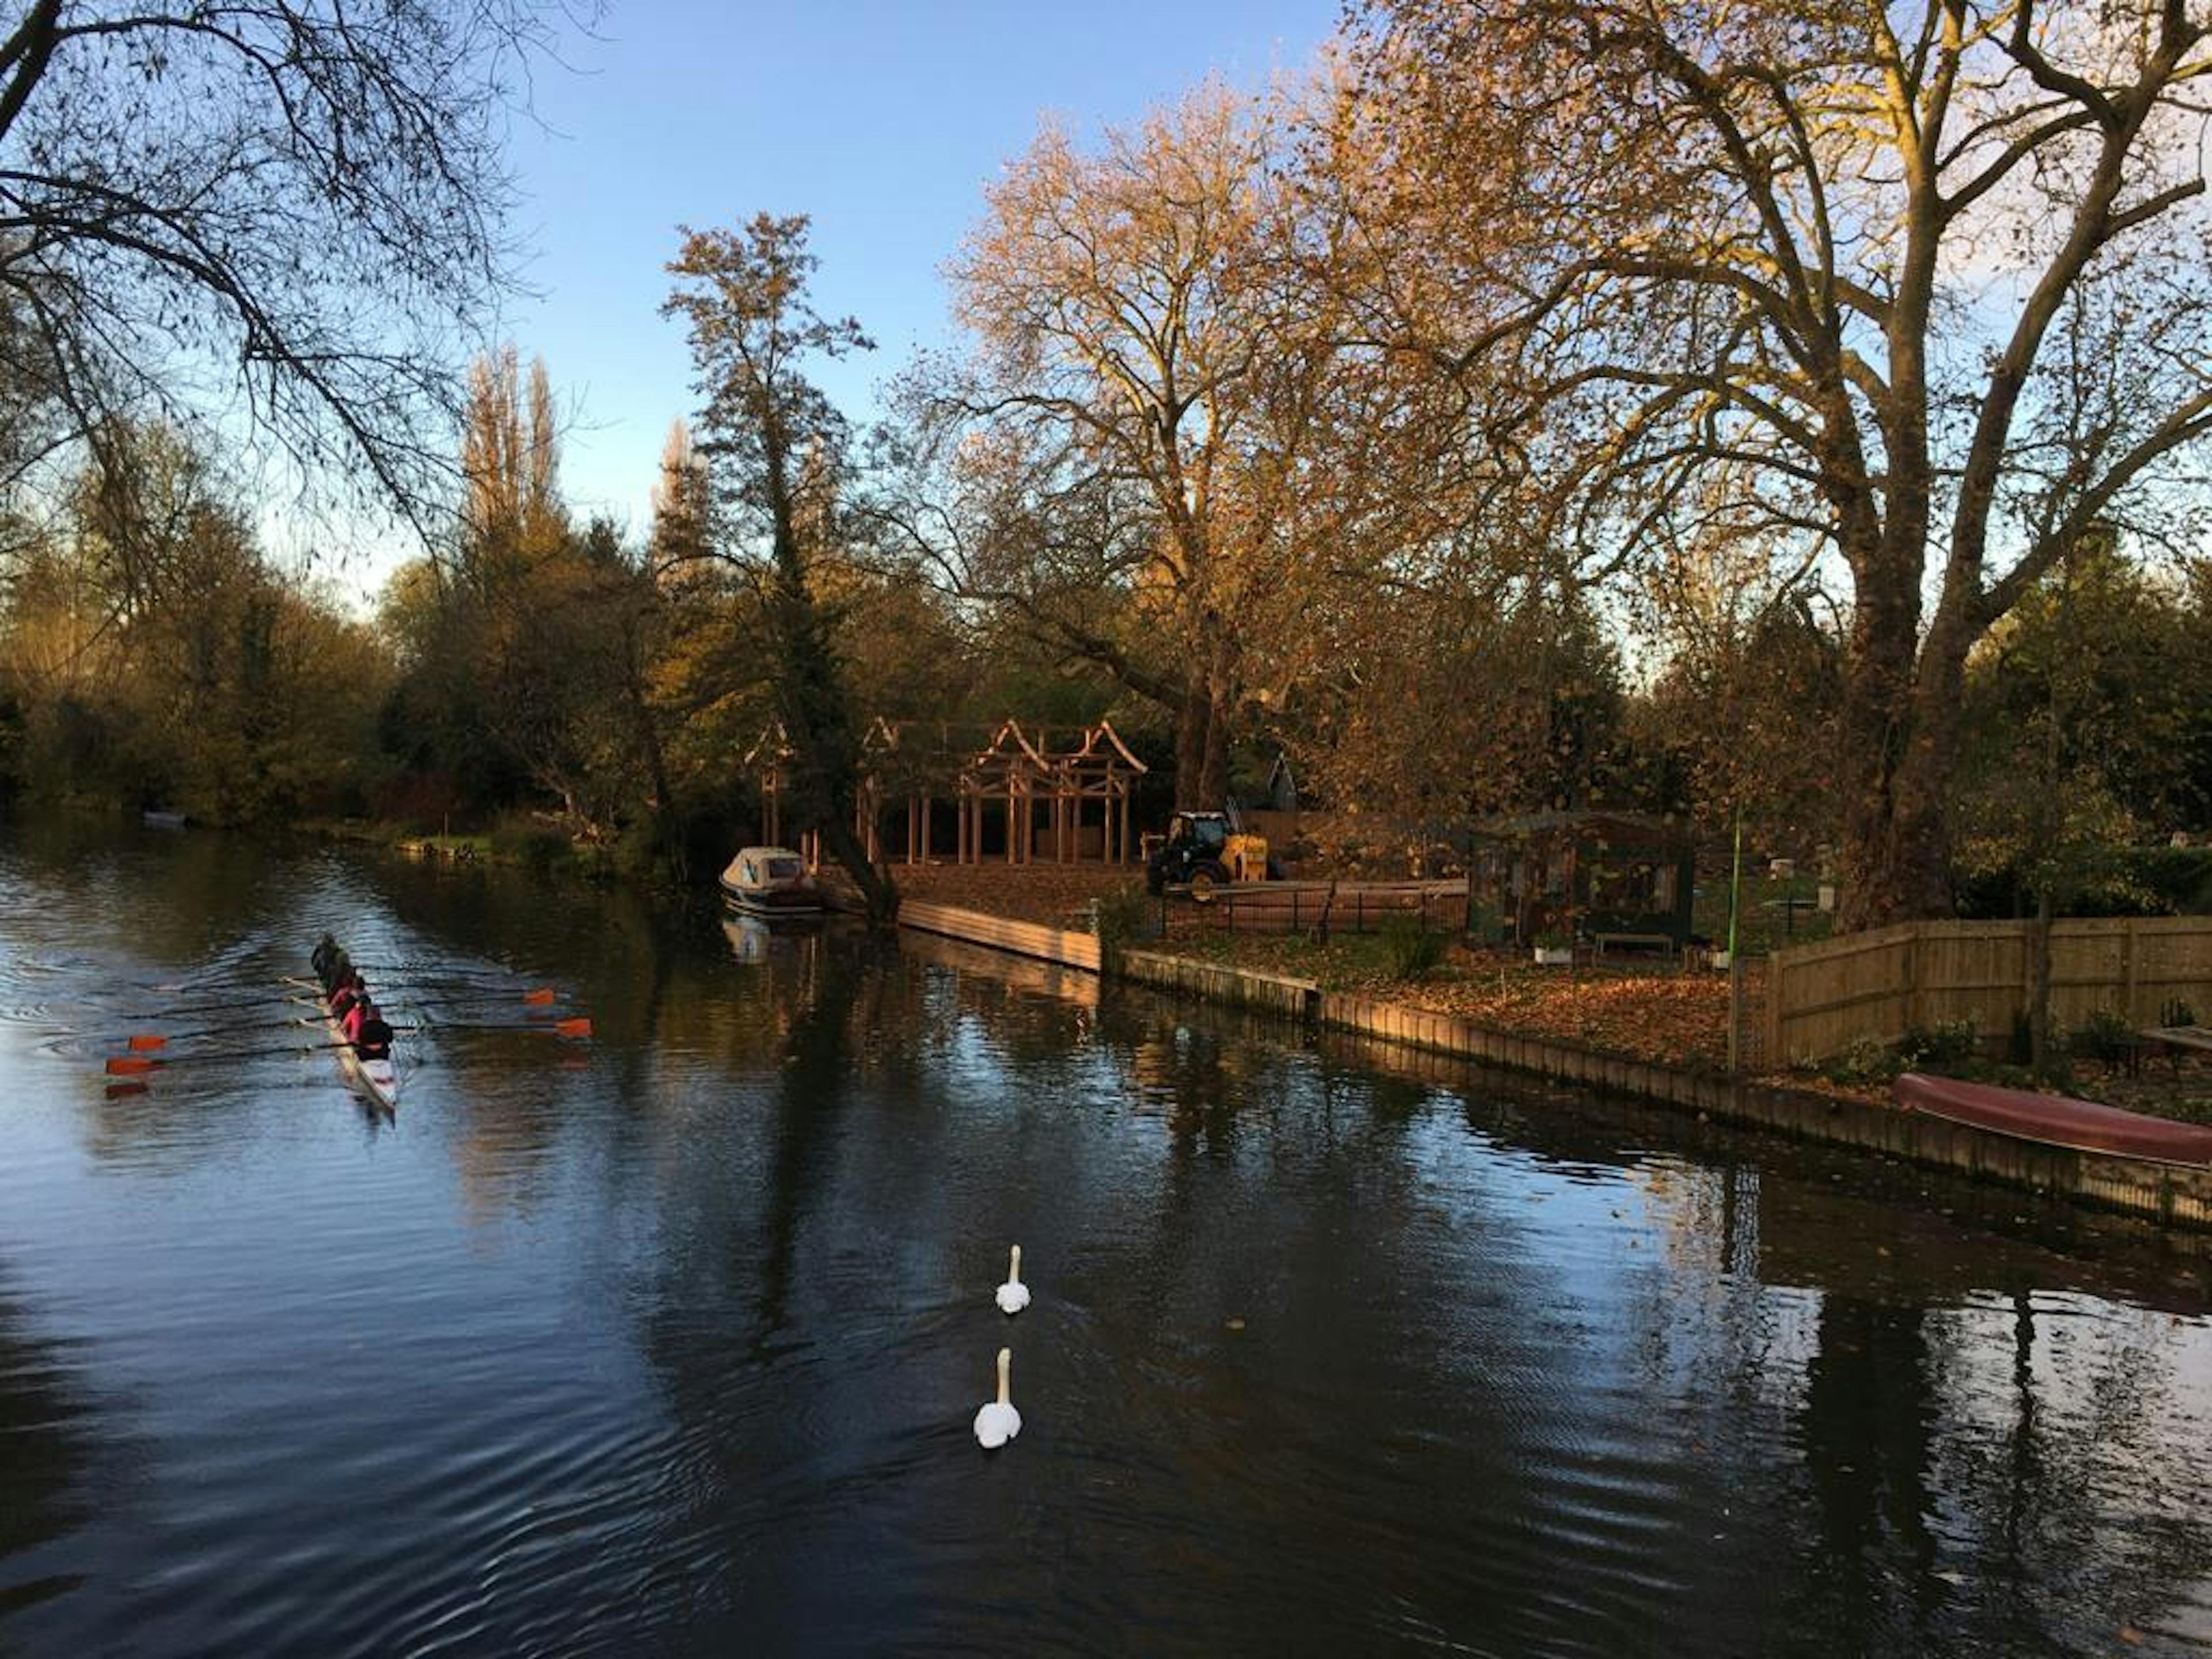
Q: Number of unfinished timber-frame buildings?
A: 1